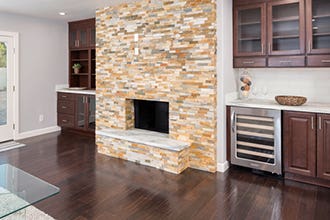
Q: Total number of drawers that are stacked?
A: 3